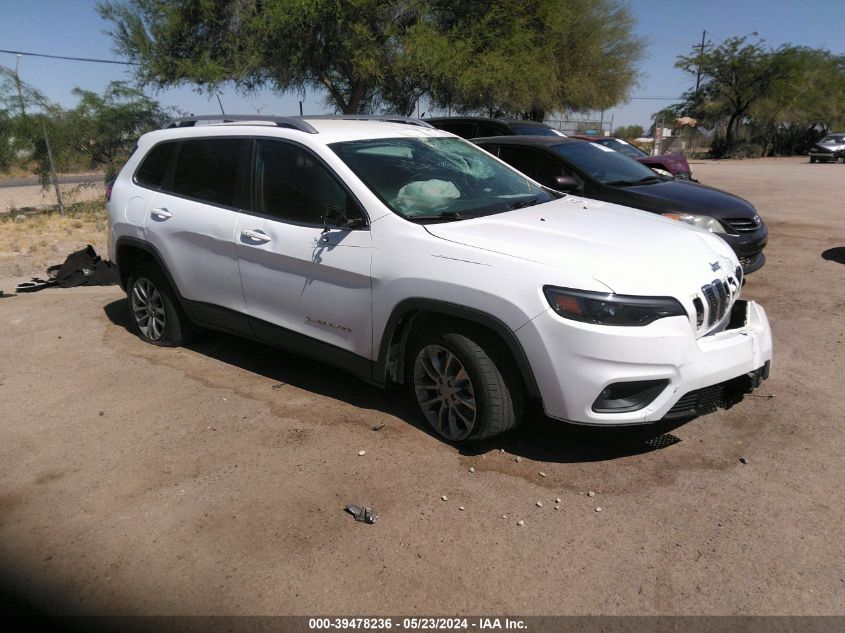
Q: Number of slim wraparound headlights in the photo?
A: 1